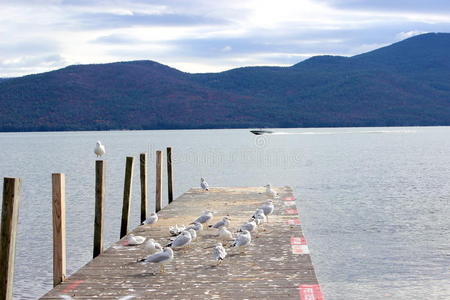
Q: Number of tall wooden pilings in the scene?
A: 7